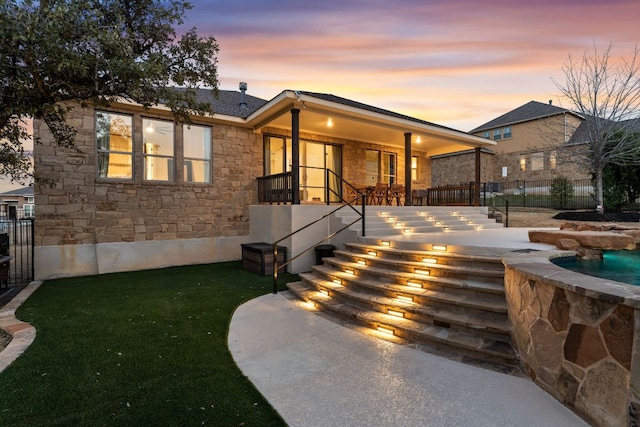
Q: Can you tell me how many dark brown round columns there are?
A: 3